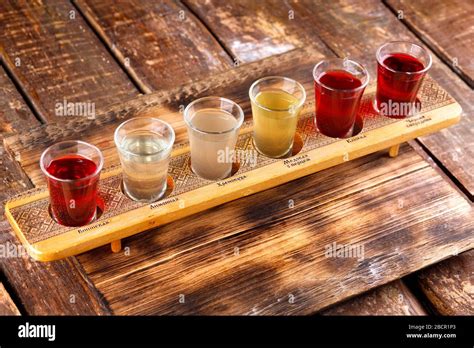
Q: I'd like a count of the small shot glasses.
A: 6